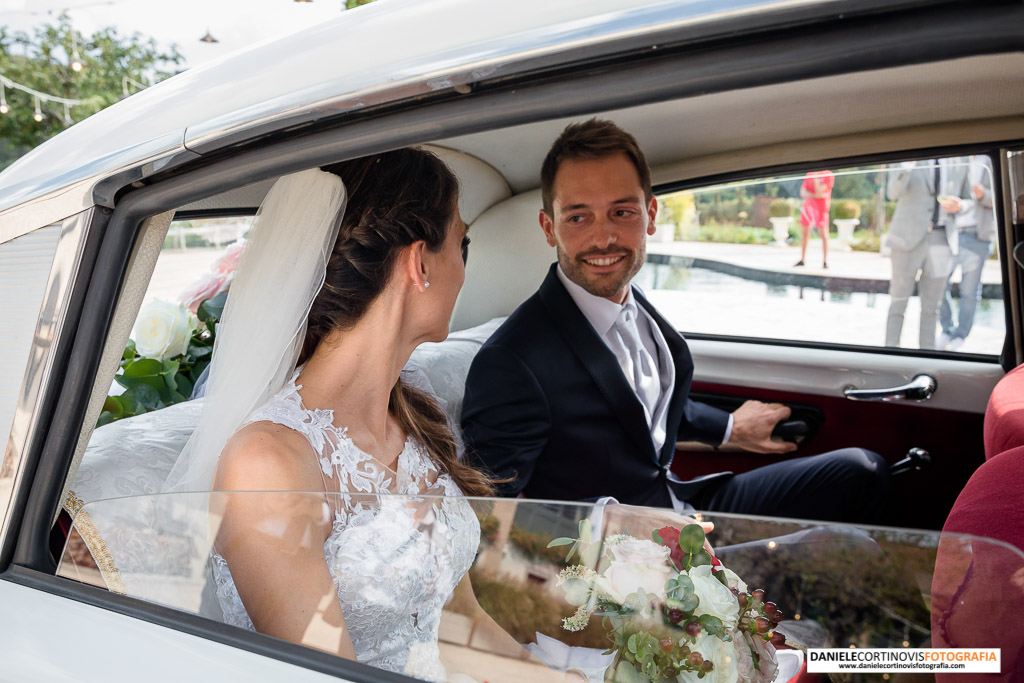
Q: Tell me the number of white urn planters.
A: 2